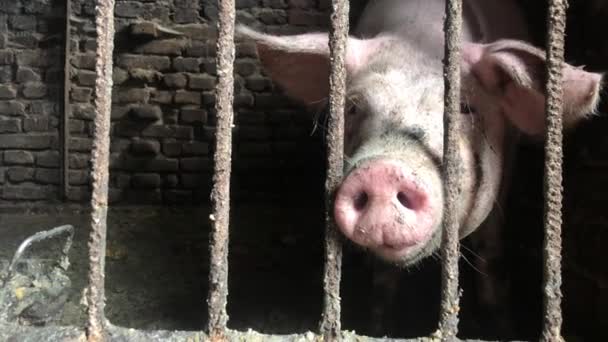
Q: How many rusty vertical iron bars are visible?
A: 5